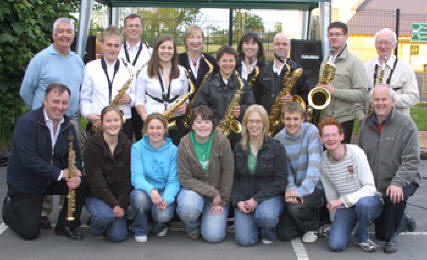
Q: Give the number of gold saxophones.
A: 9